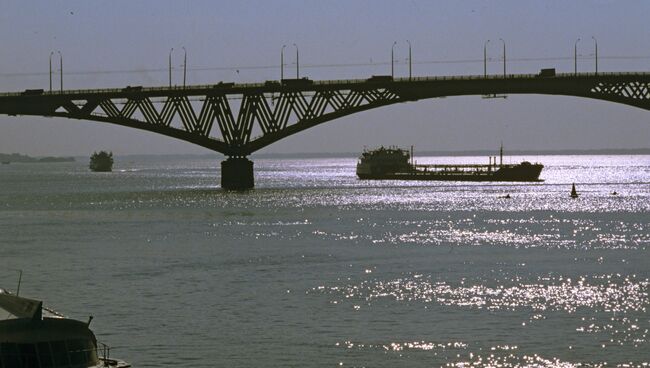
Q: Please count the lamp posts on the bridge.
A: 12